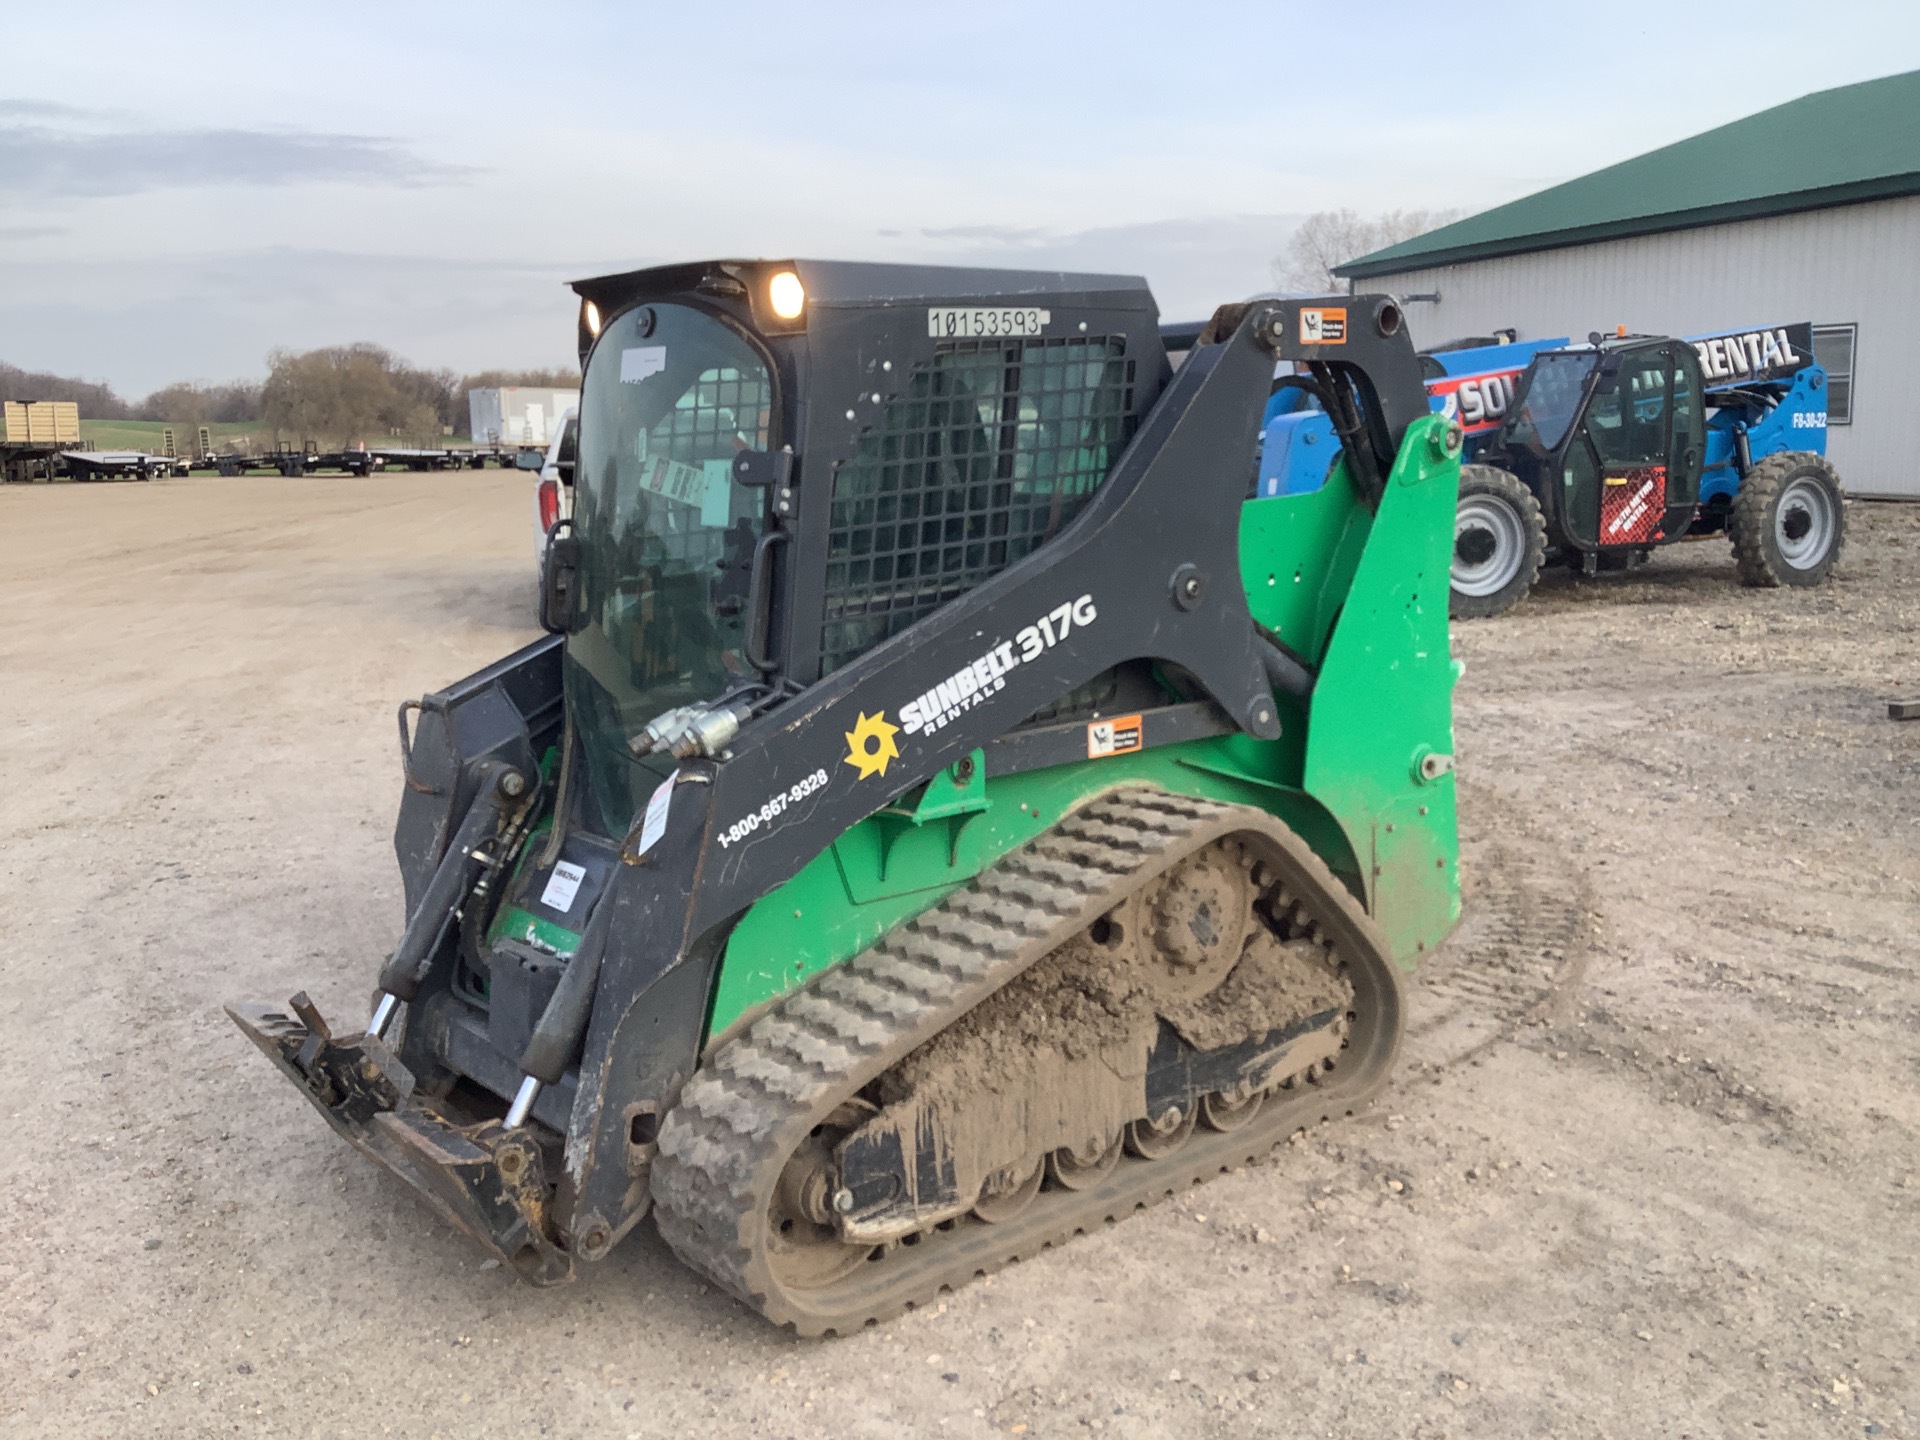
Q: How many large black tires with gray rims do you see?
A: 2